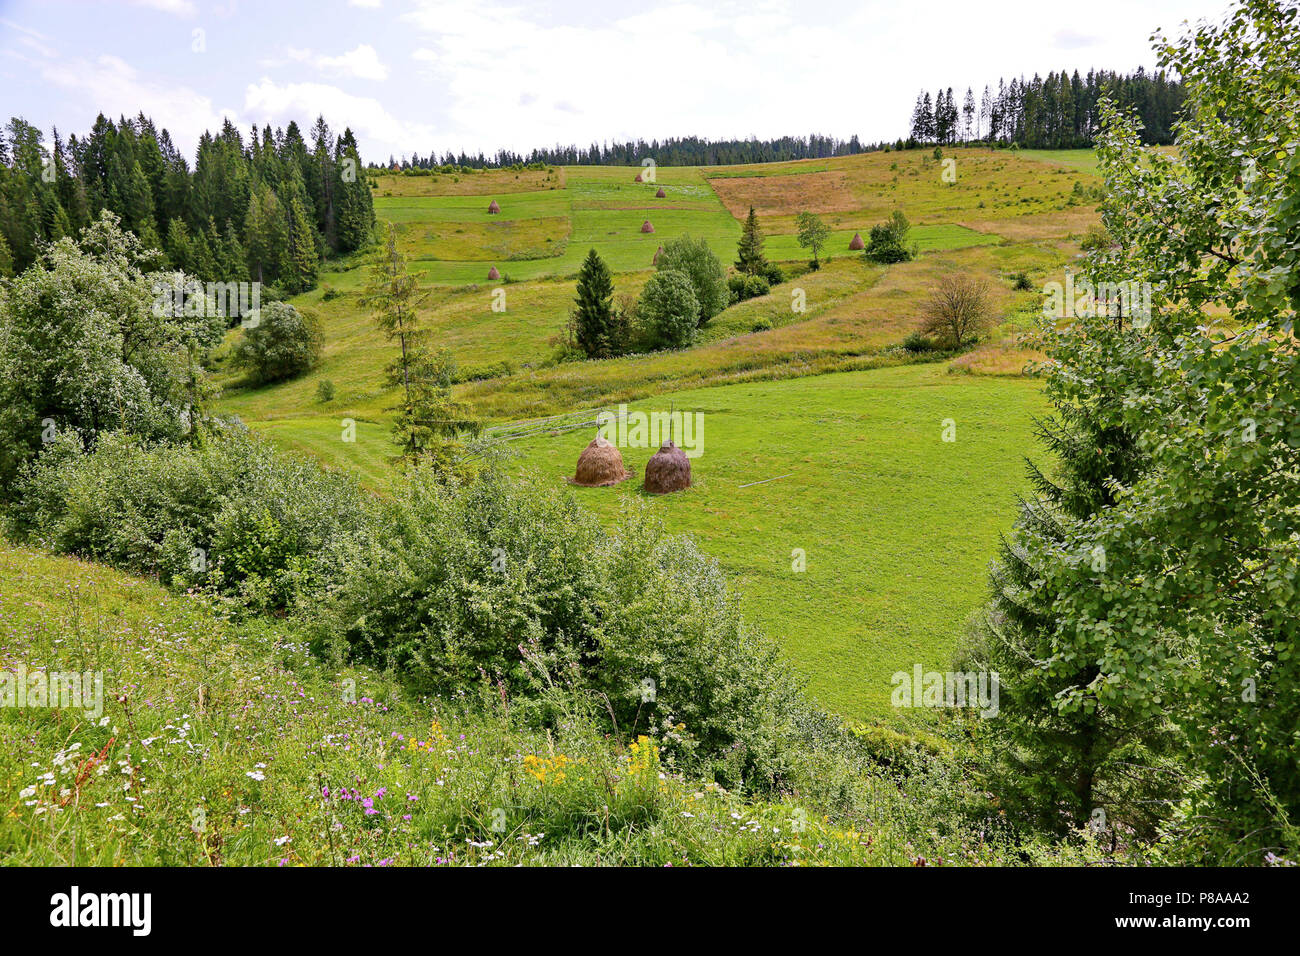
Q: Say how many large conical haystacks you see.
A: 2